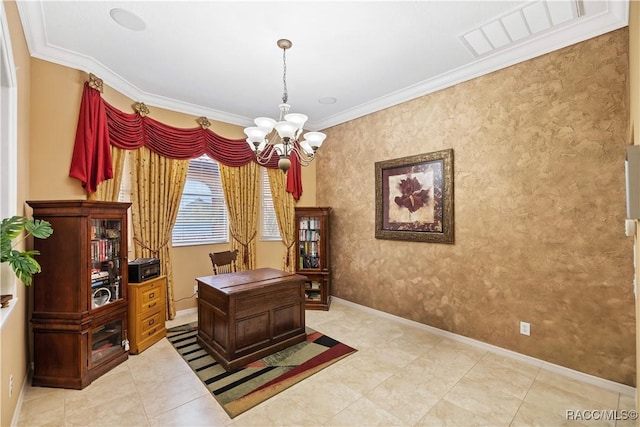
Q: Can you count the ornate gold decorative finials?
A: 3